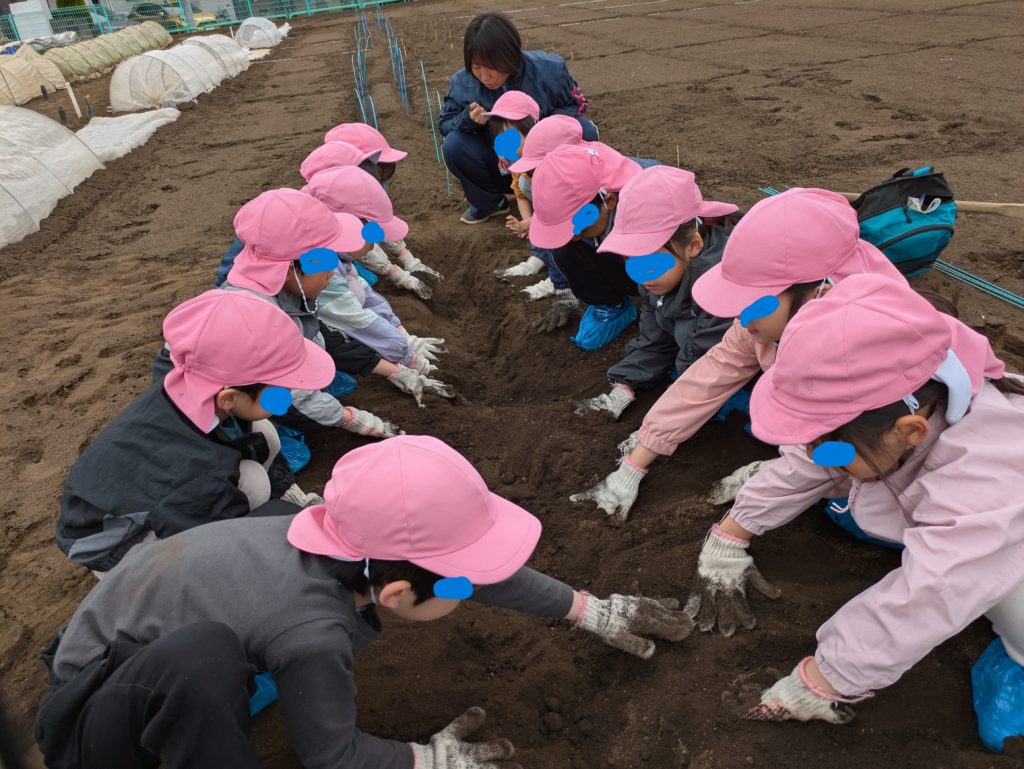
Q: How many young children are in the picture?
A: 12